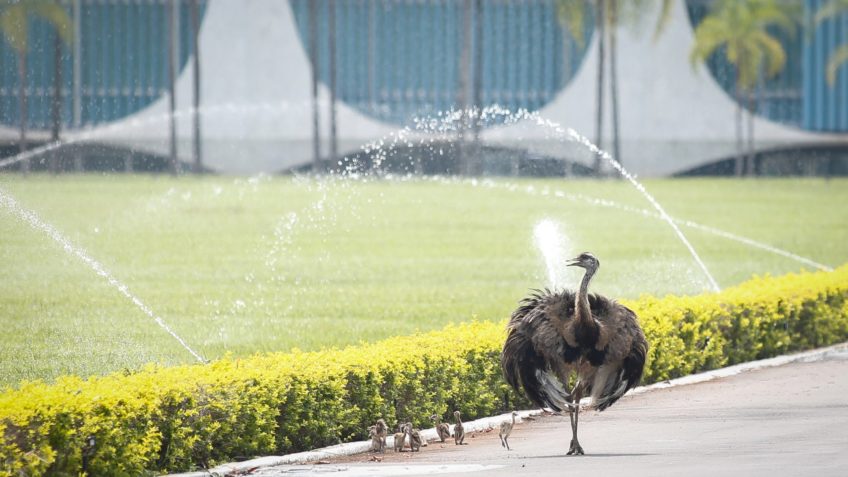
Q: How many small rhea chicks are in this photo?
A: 7